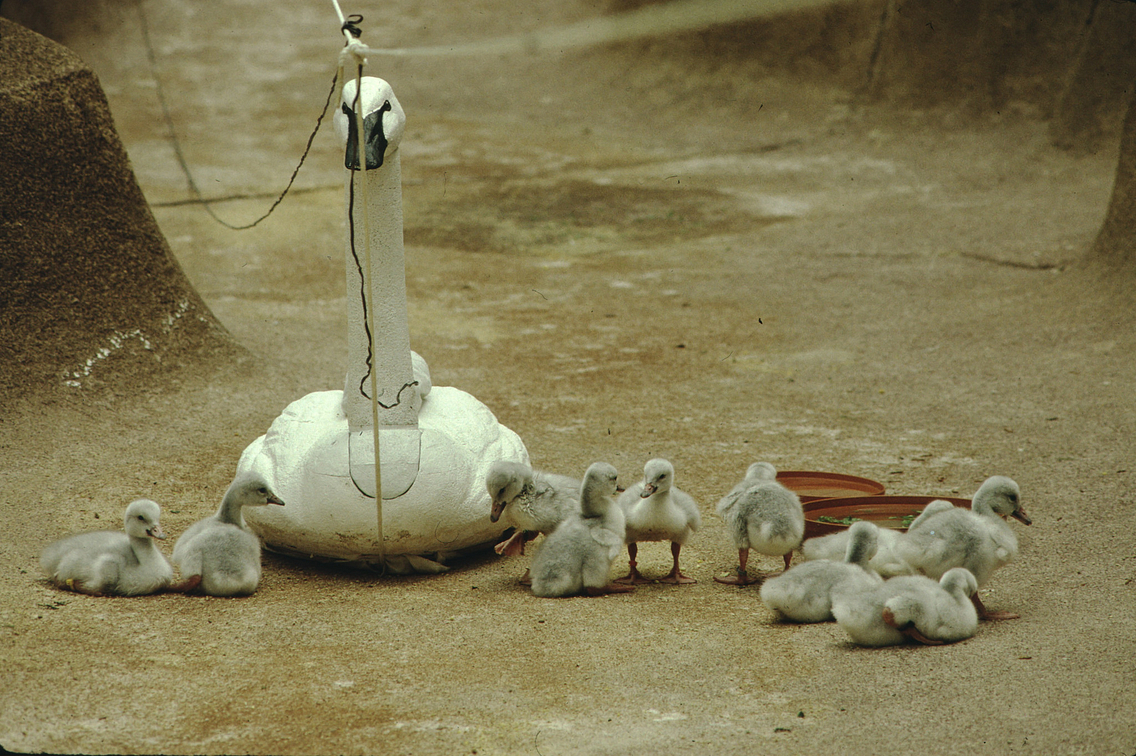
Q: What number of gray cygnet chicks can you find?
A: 10